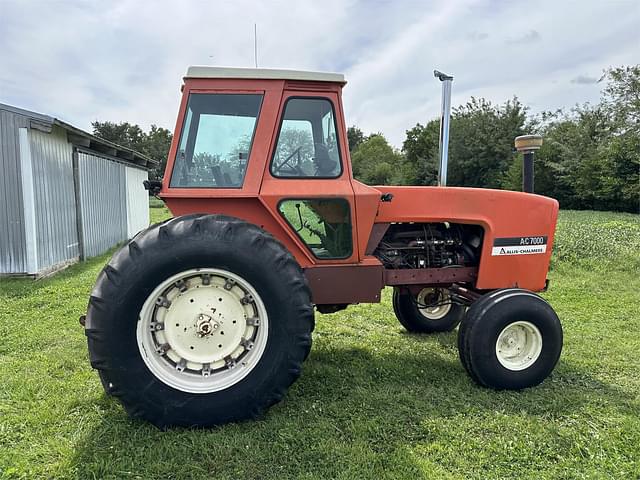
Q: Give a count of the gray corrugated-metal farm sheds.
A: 1